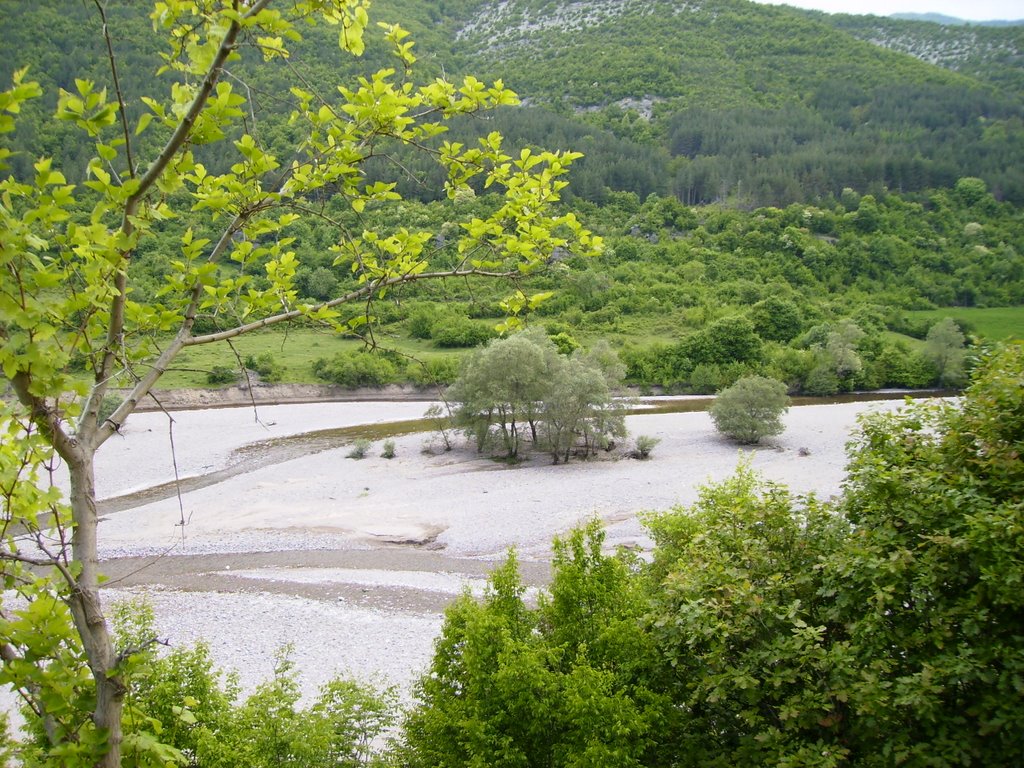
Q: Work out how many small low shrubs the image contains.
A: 3